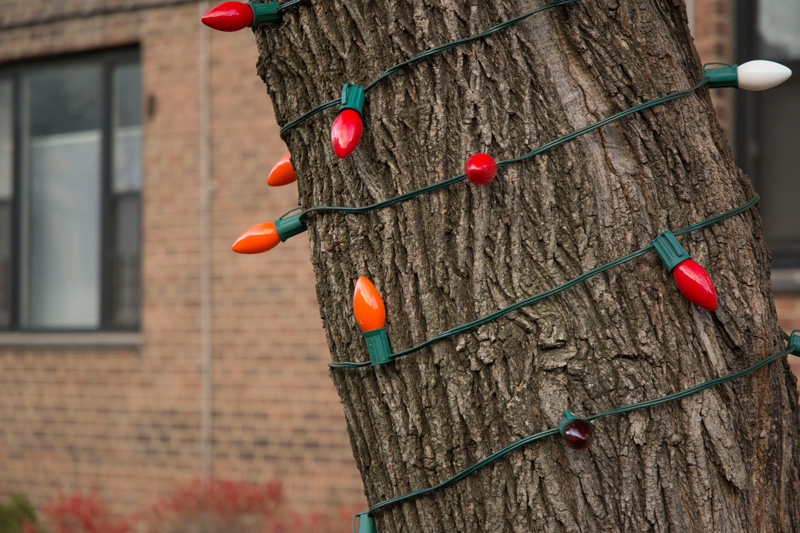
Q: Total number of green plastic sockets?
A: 9